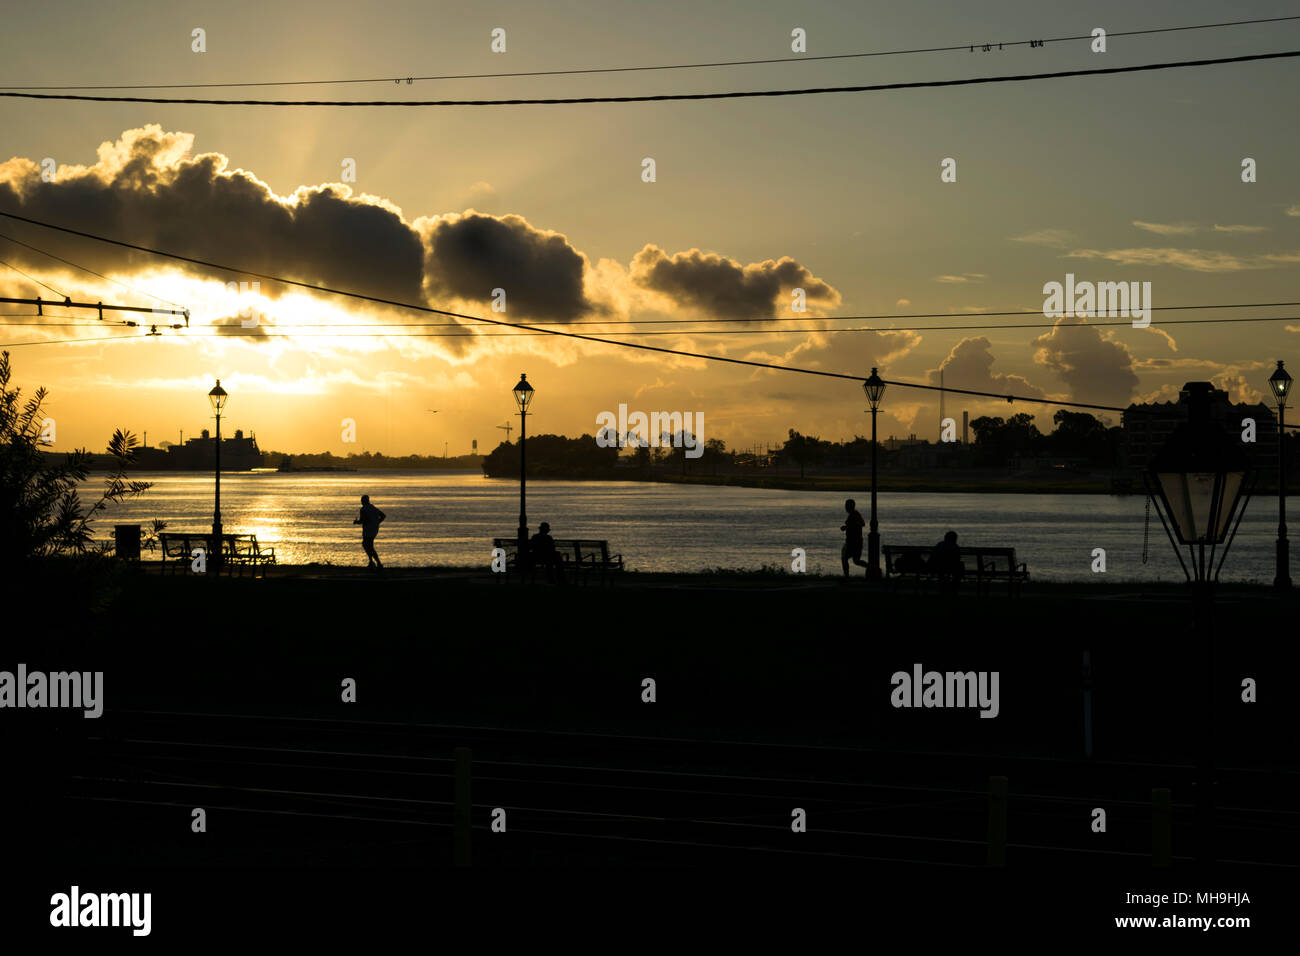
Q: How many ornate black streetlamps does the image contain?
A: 5